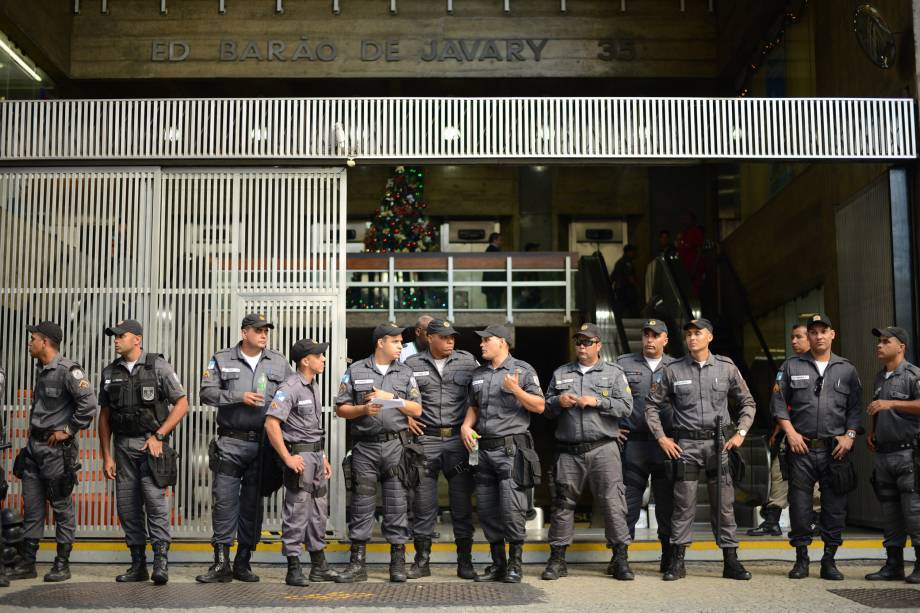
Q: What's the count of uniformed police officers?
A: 12